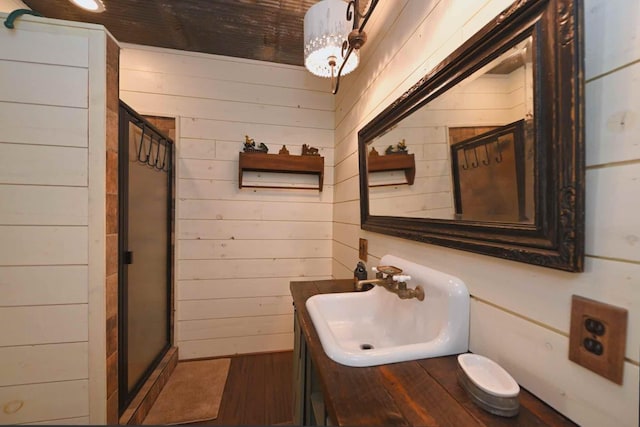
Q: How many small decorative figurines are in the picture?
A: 3